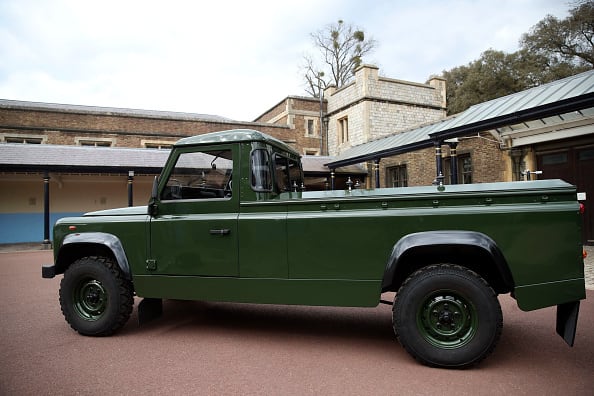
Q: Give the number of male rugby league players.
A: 0